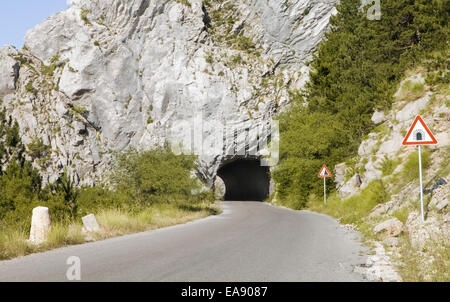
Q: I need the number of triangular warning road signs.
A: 2